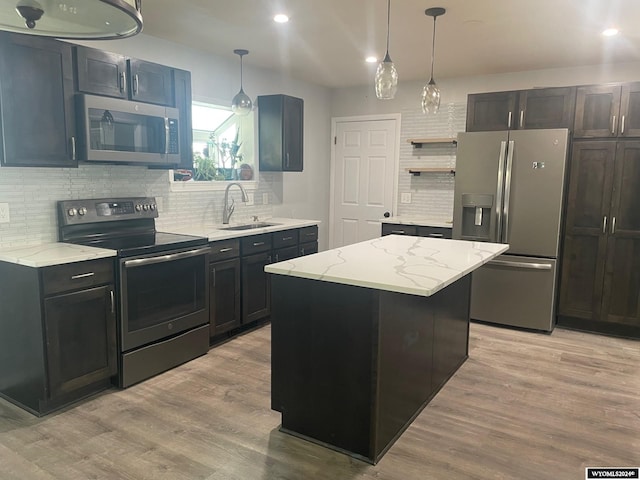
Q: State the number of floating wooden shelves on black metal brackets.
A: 2